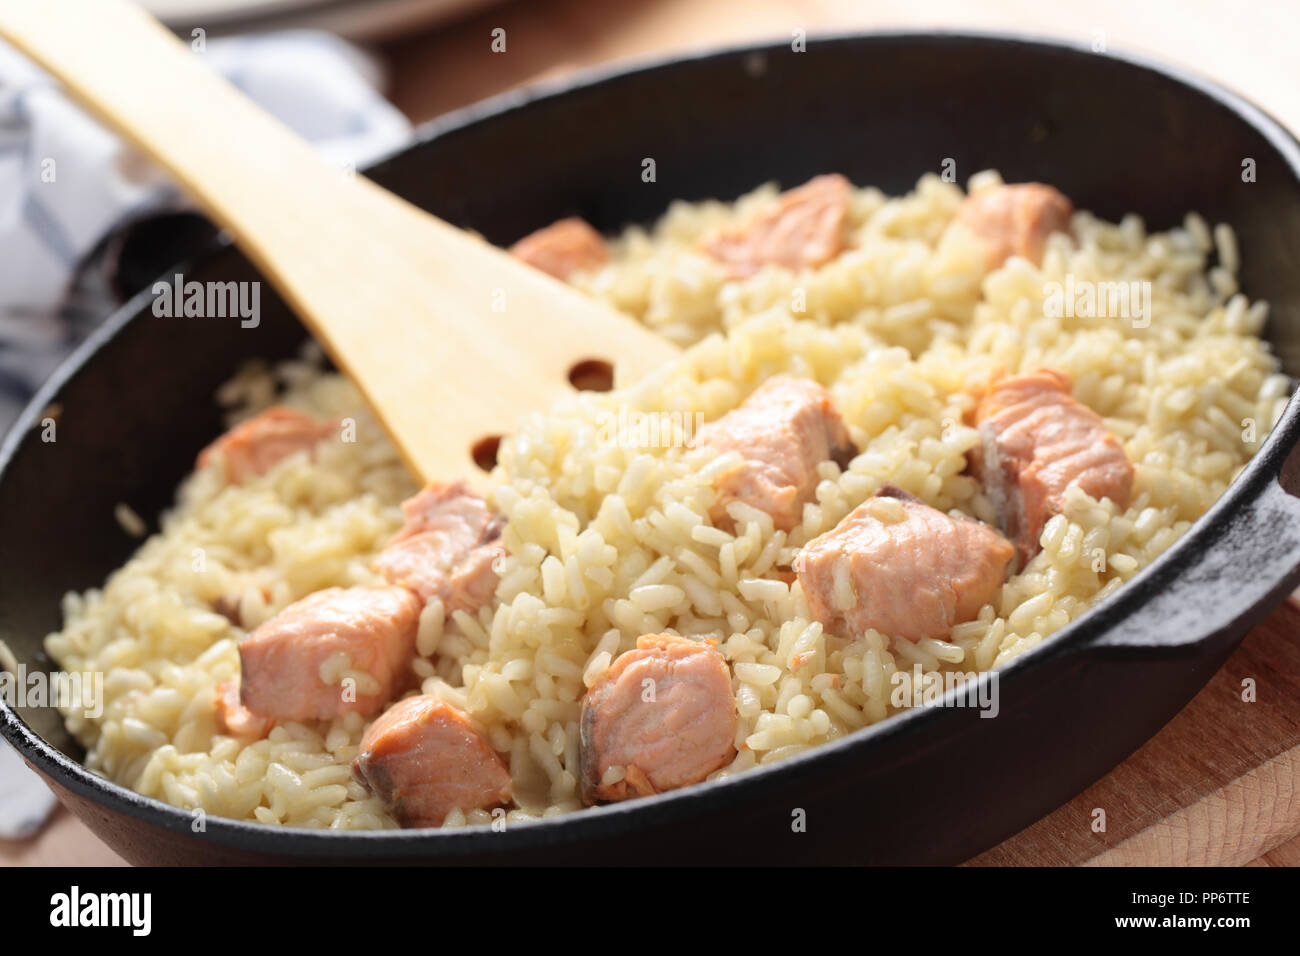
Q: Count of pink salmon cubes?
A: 11